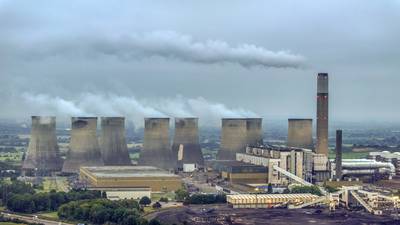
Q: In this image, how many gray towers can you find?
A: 8